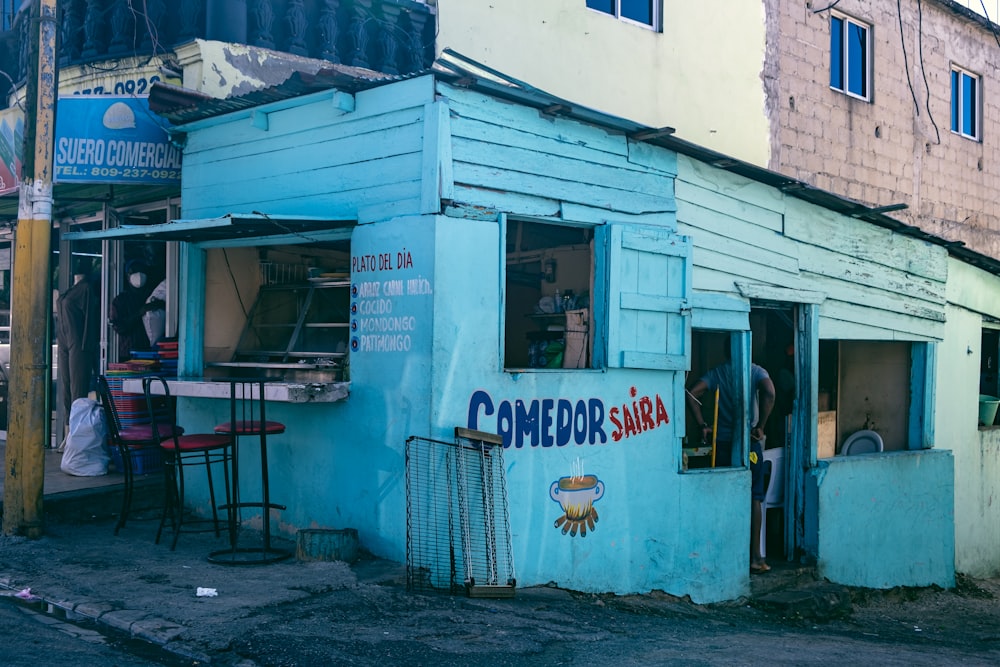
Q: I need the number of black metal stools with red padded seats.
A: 3